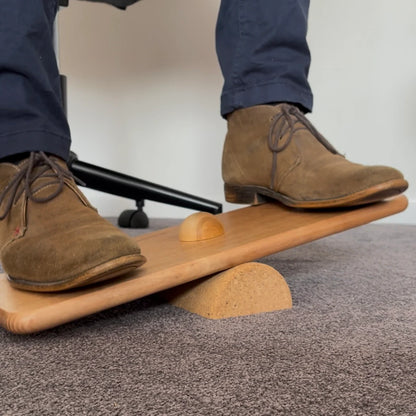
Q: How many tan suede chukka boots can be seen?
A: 2